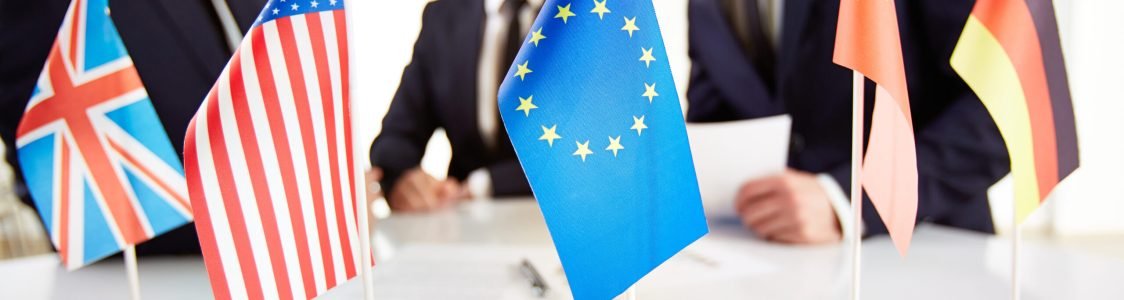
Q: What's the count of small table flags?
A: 5